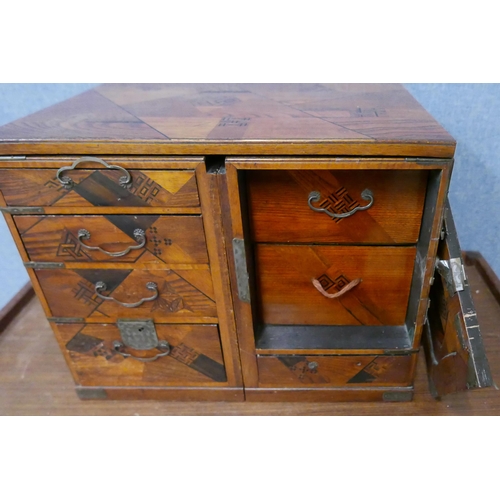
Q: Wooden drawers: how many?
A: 7